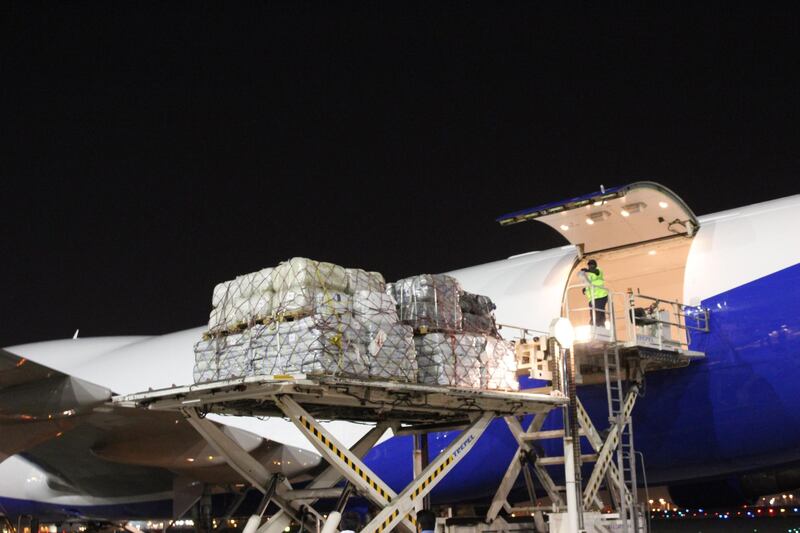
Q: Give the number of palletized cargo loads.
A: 2